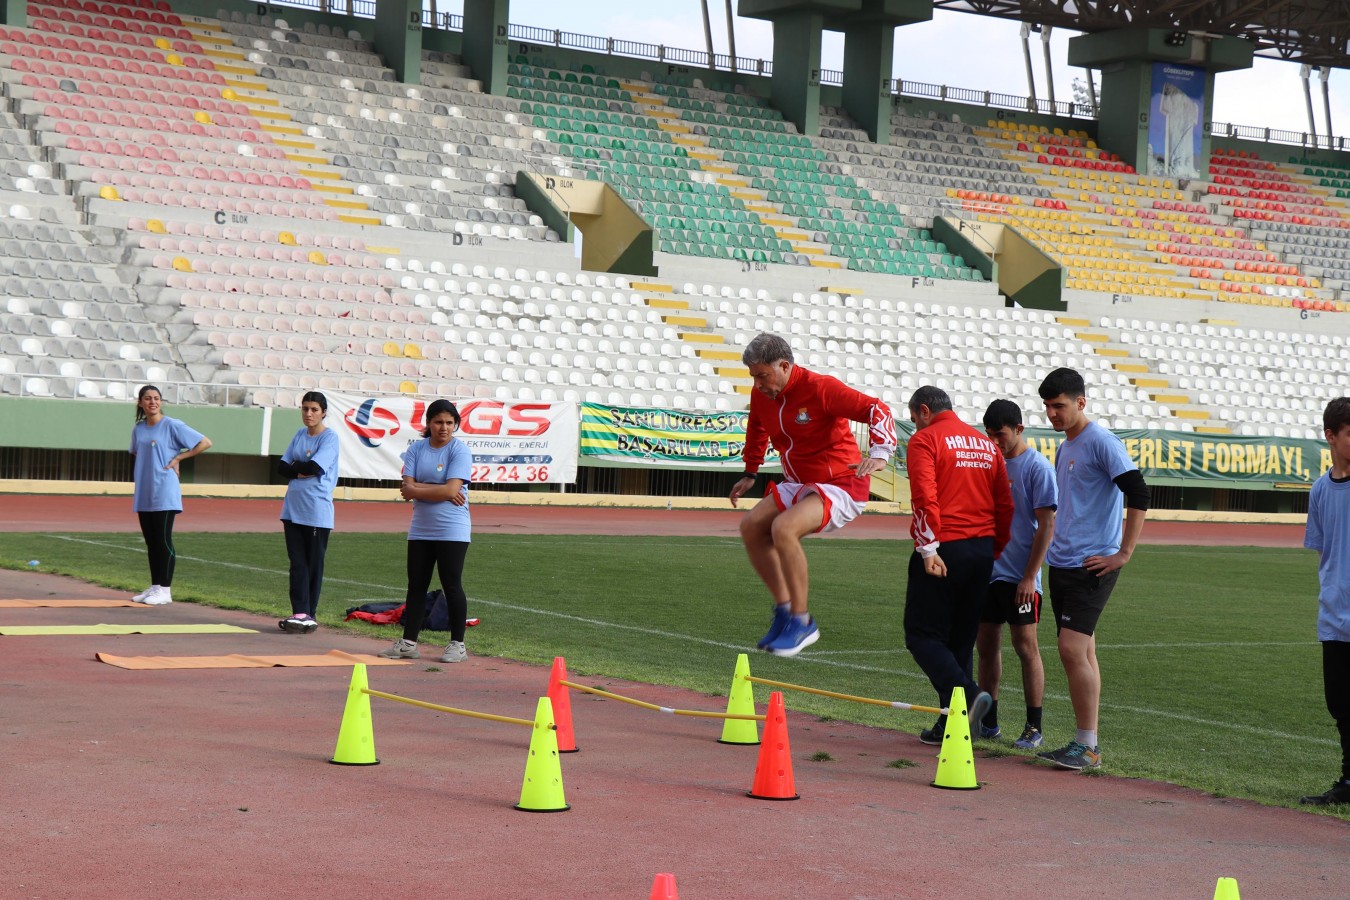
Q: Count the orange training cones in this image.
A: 3